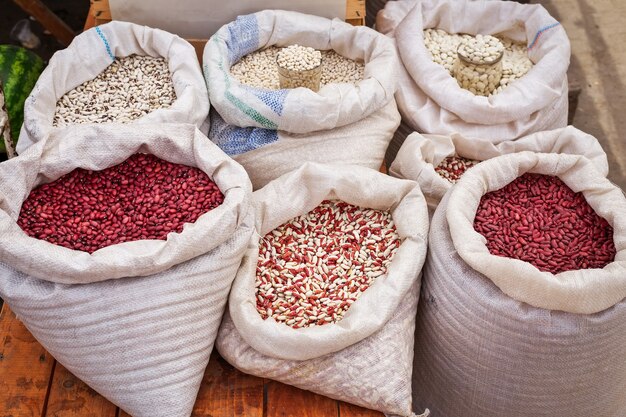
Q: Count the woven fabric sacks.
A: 7